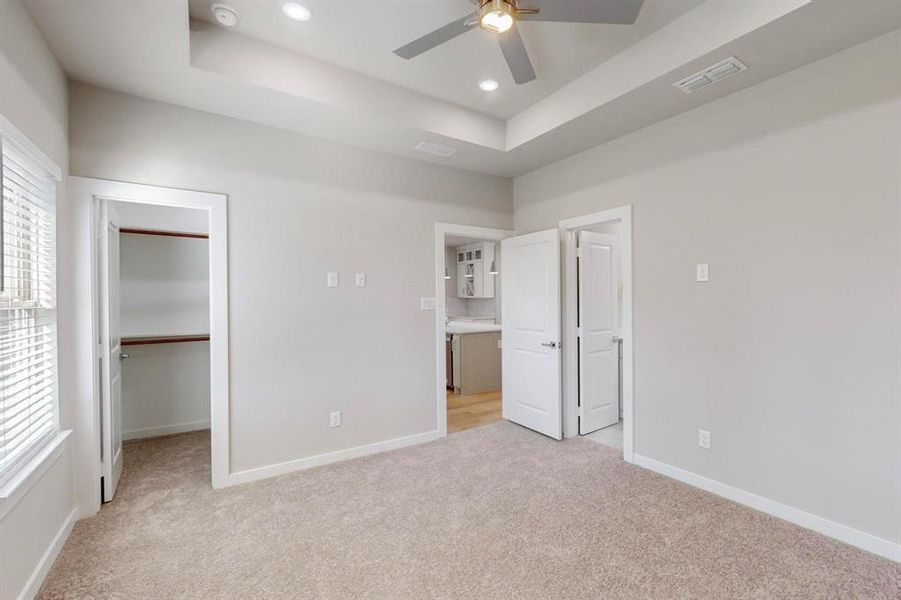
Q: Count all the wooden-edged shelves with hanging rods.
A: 2